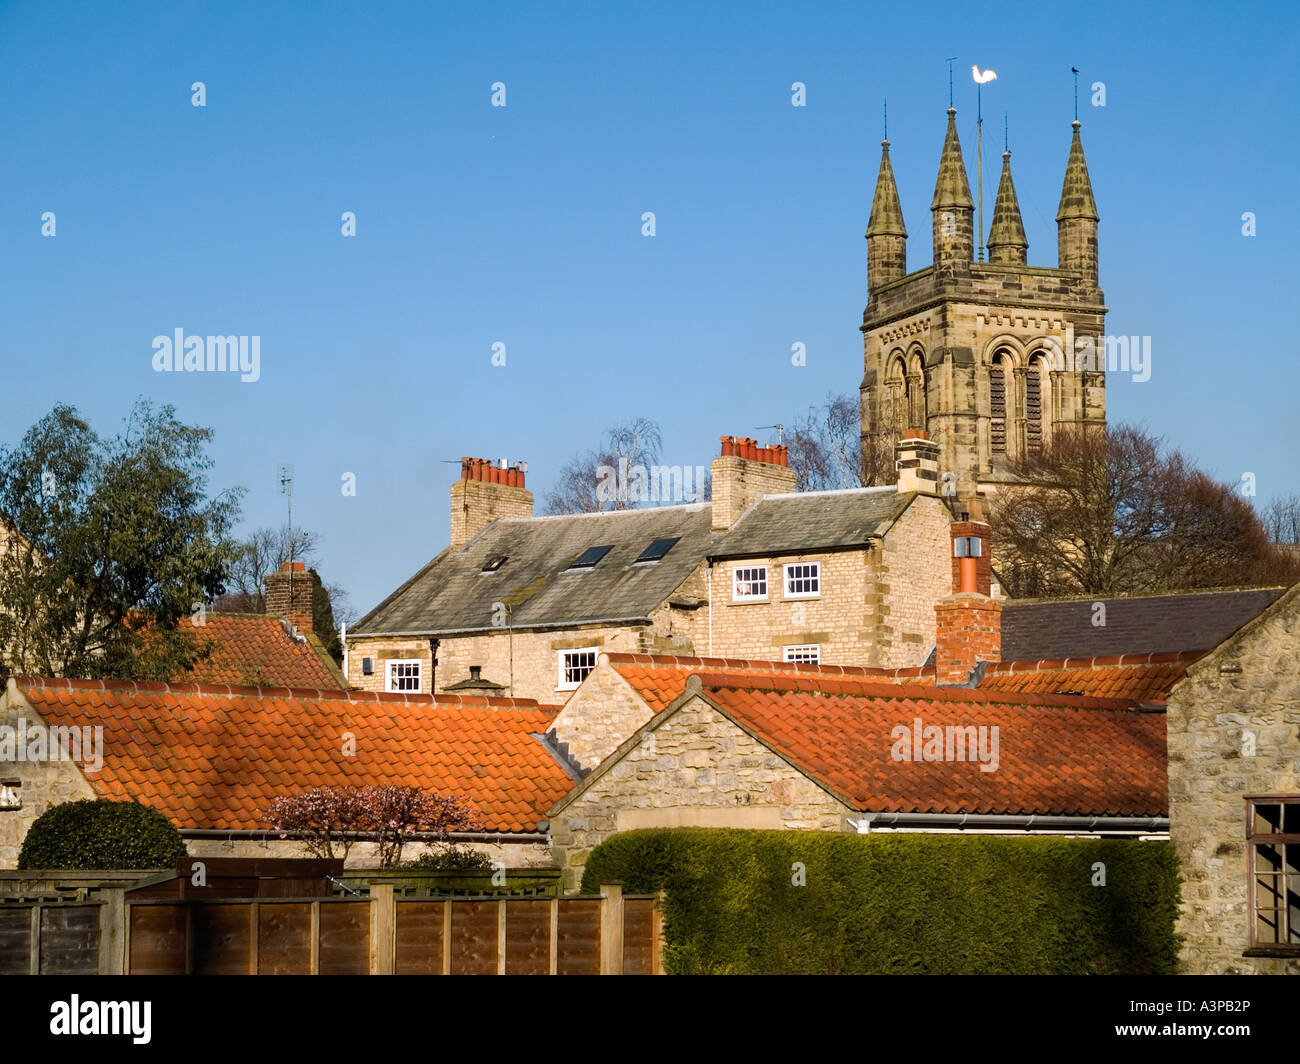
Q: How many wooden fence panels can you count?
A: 11